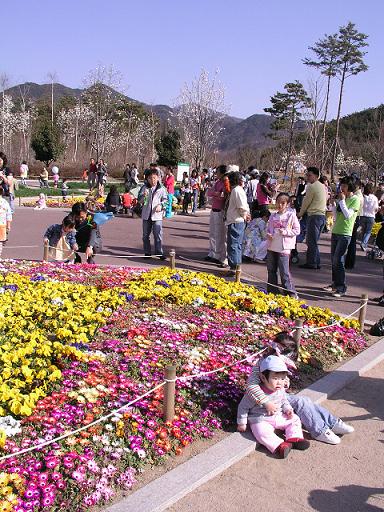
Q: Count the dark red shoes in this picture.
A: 2